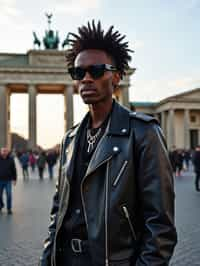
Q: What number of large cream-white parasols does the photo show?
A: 0